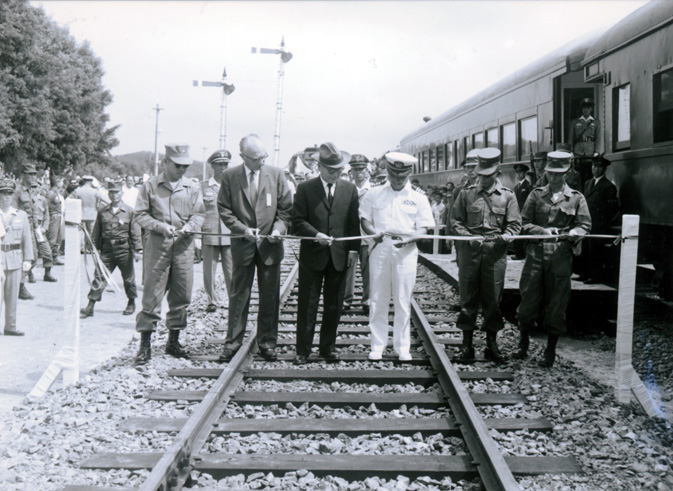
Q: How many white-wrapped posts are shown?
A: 2